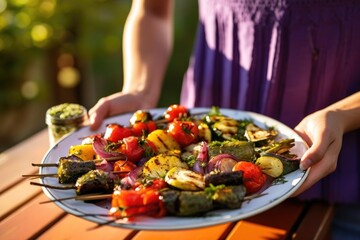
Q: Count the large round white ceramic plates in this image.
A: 1